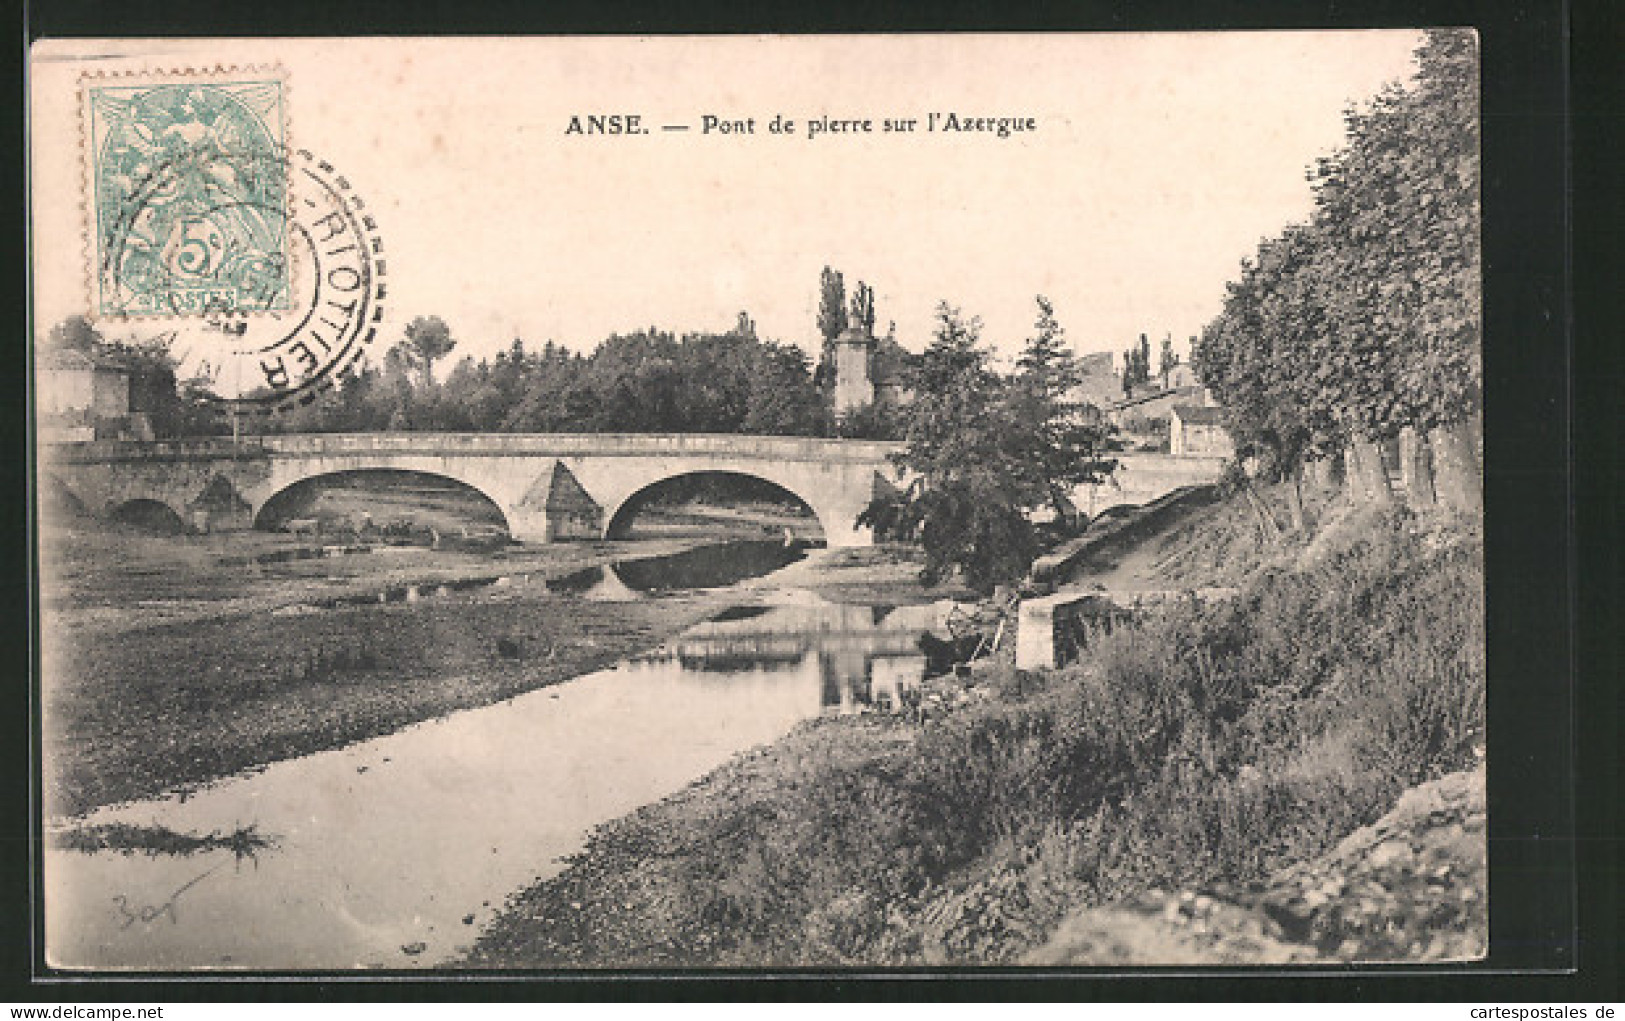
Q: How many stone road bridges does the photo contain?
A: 1